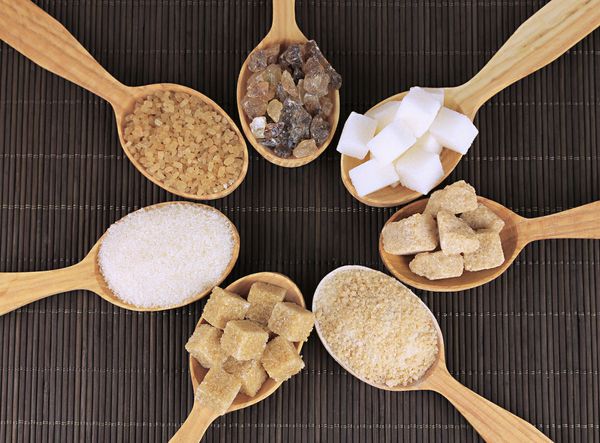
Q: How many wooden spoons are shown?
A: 7